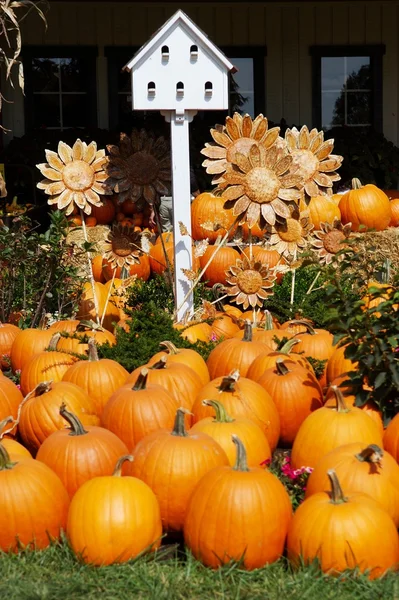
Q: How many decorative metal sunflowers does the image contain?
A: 9